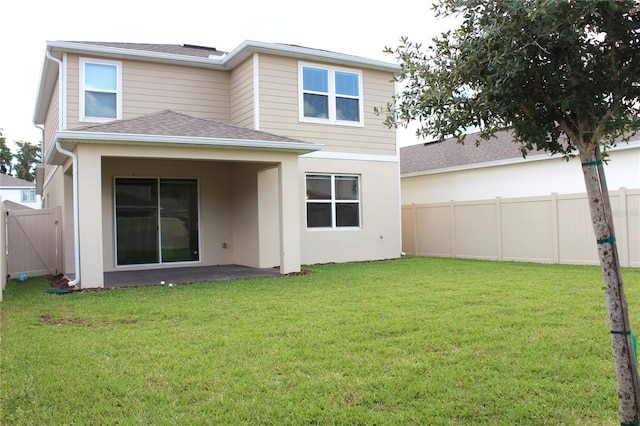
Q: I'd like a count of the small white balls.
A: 2